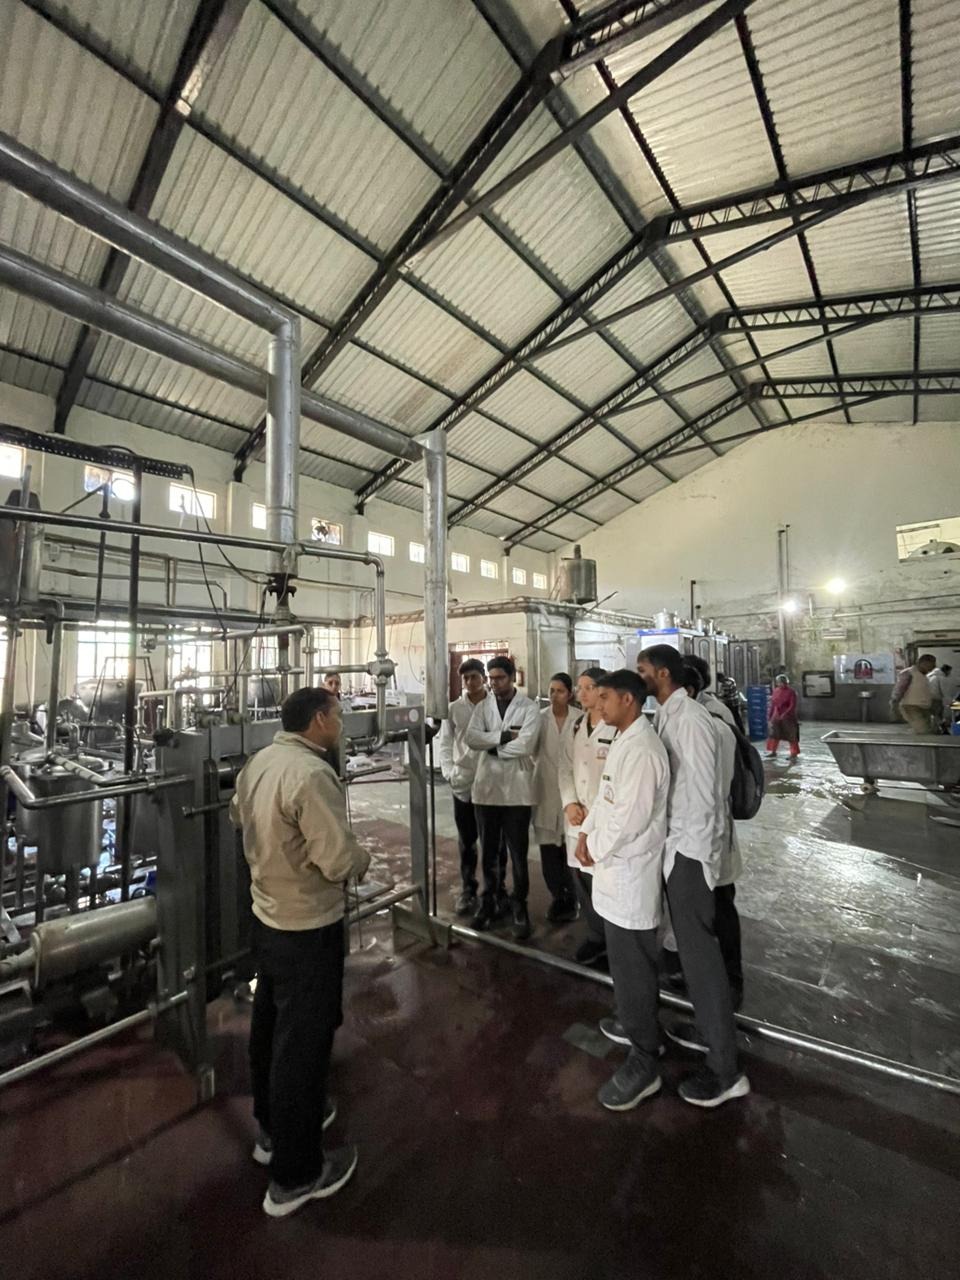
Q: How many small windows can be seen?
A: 11